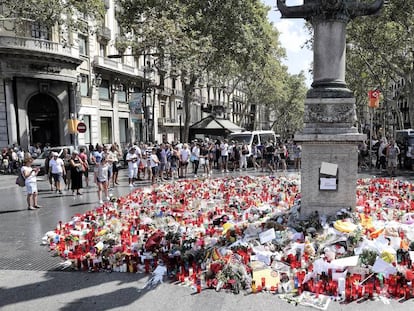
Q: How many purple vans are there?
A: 0